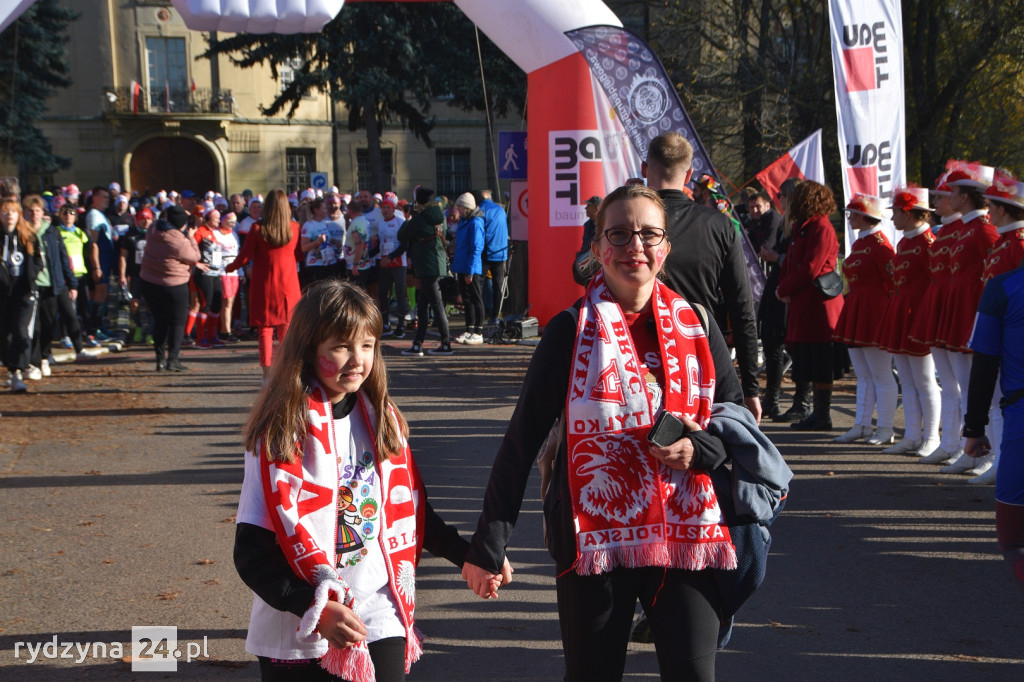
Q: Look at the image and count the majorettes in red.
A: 5